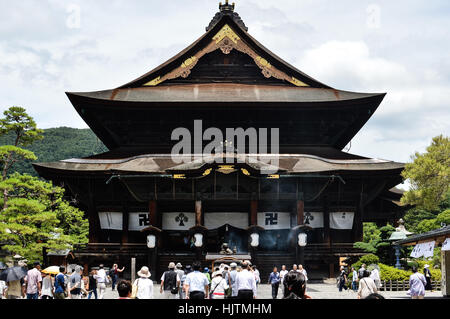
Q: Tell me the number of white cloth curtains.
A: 7